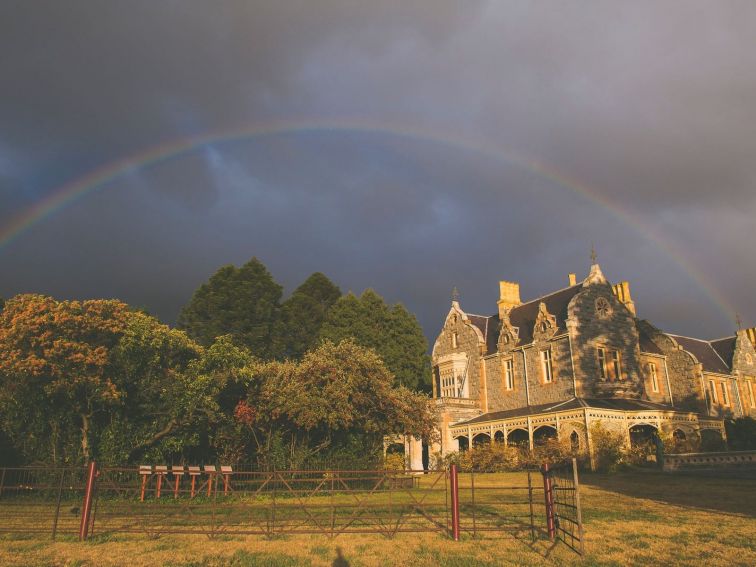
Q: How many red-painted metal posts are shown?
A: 3